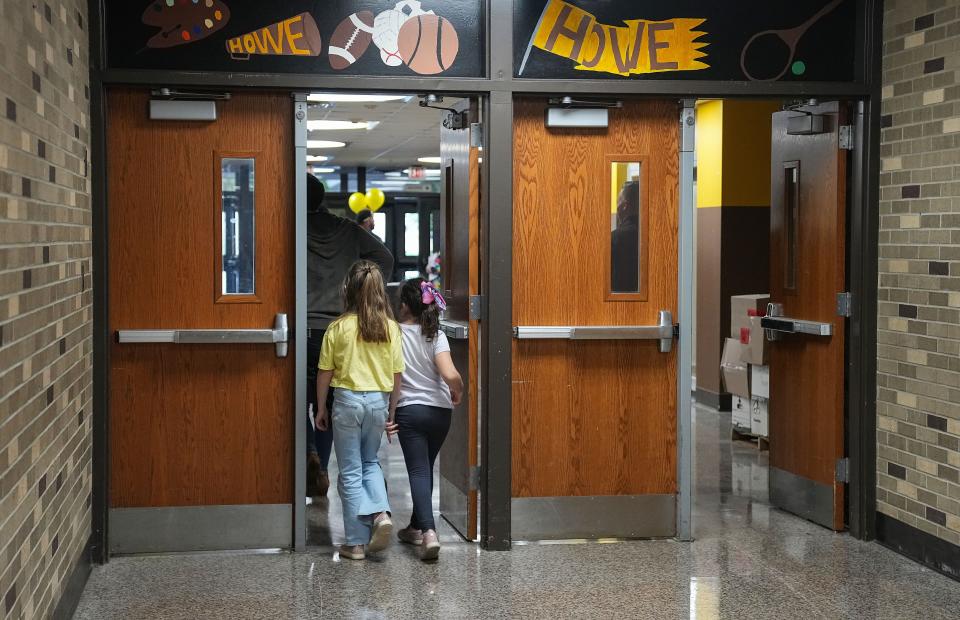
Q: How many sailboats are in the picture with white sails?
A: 0